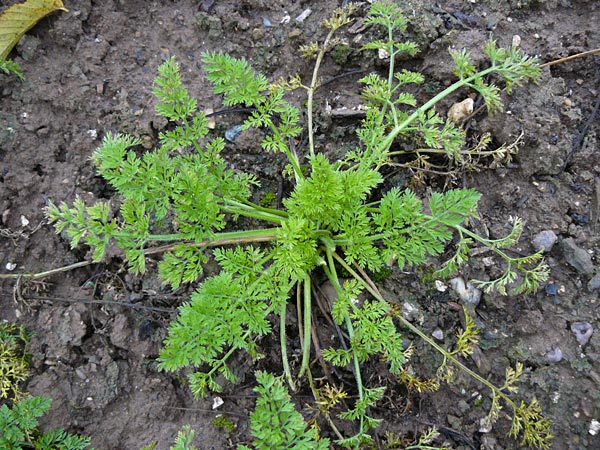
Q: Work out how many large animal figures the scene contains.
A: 0